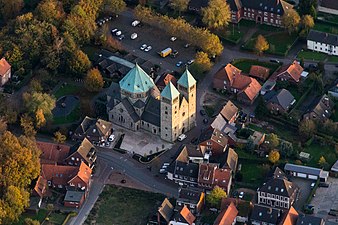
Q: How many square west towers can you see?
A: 2